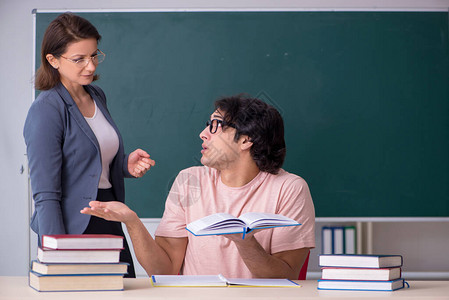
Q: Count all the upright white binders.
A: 3